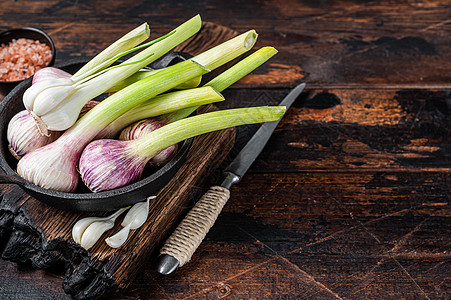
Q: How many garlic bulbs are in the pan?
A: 6